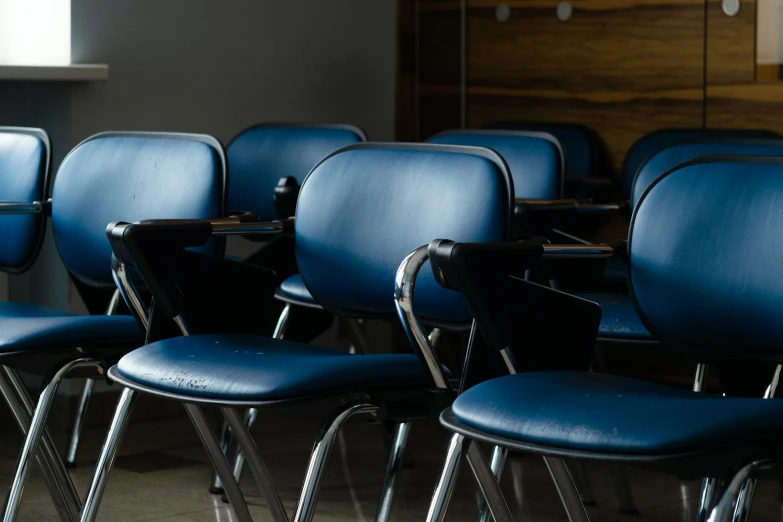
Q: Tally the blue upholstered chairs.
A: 9